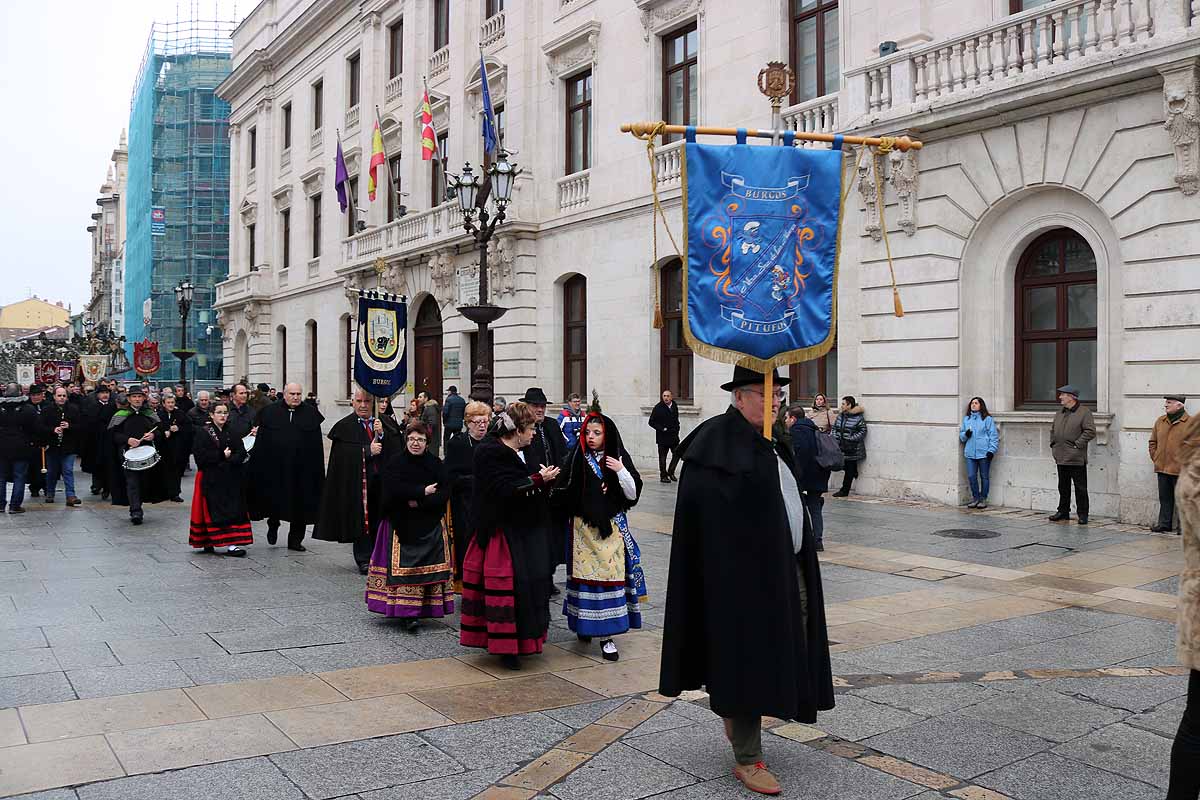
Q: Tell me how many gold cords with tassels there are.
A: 2